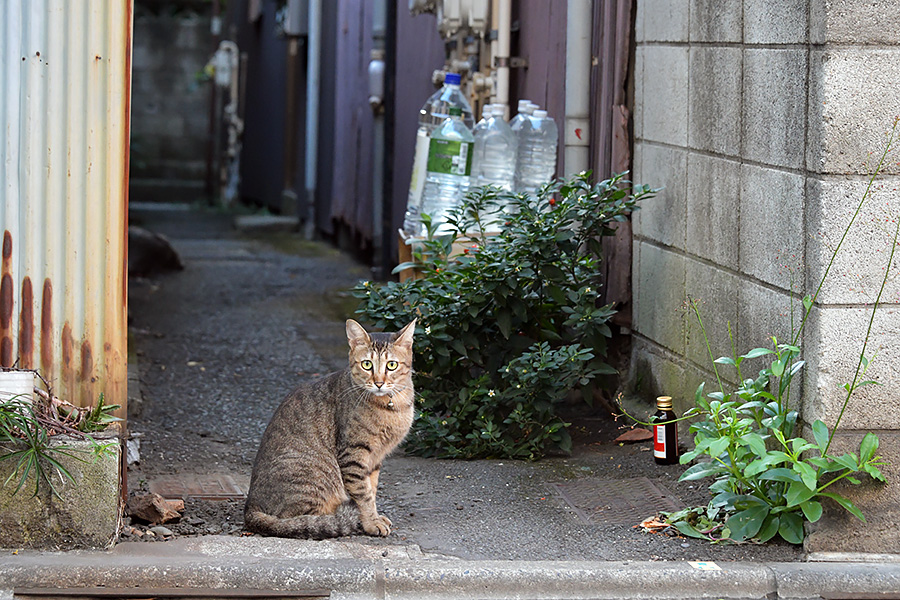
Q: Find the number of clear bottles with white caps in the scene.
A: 5